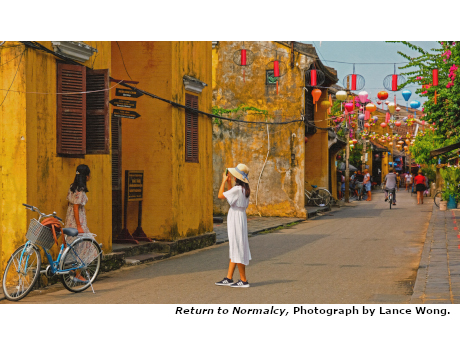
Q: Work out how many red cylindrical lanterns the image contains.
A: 6